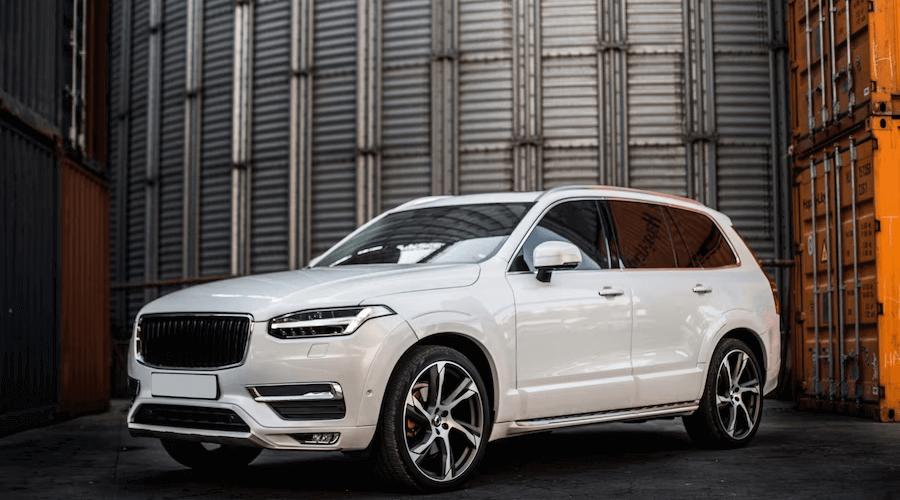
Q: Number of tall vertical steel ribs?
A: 11